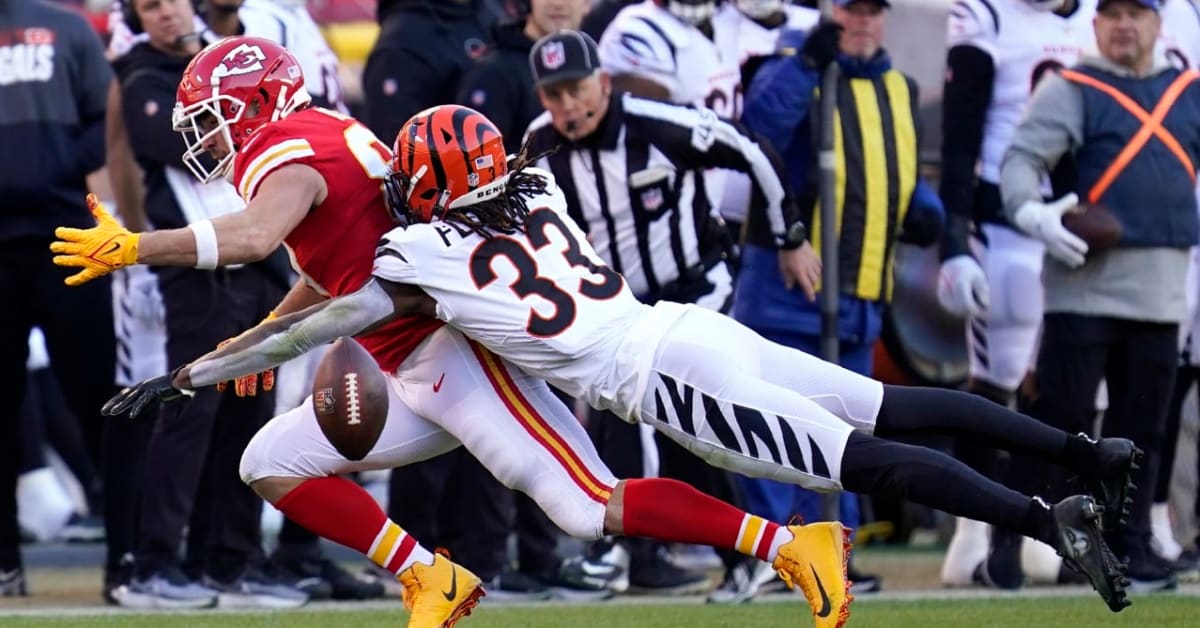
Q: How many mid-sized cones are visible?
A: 0